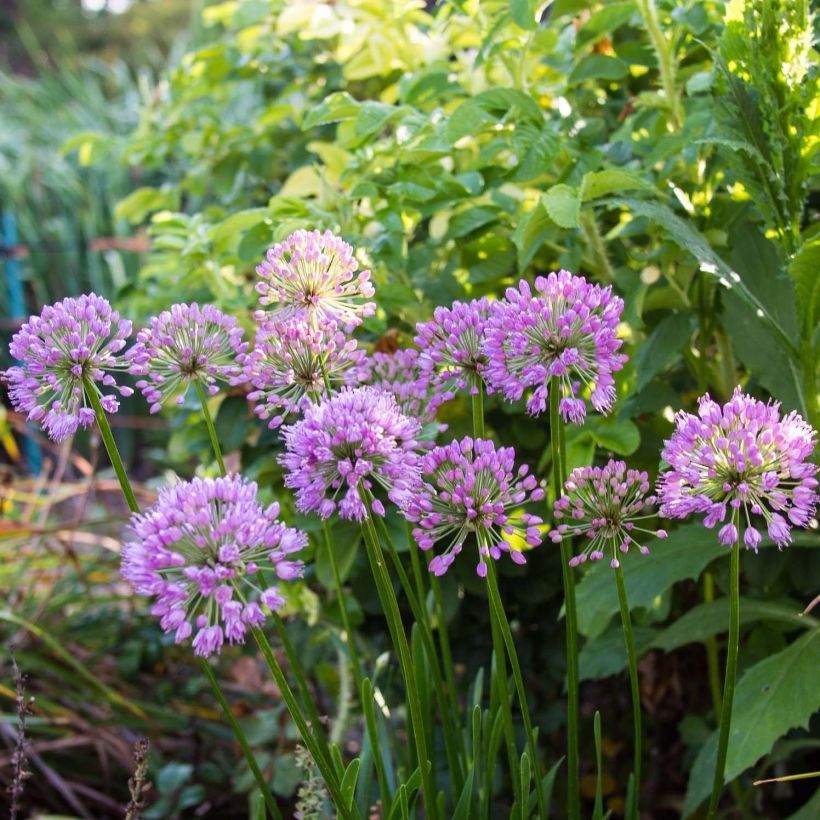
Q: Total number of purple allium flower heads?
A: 12